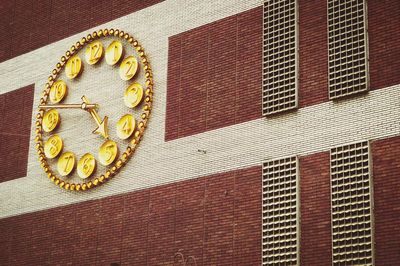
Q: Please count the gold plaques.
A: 12